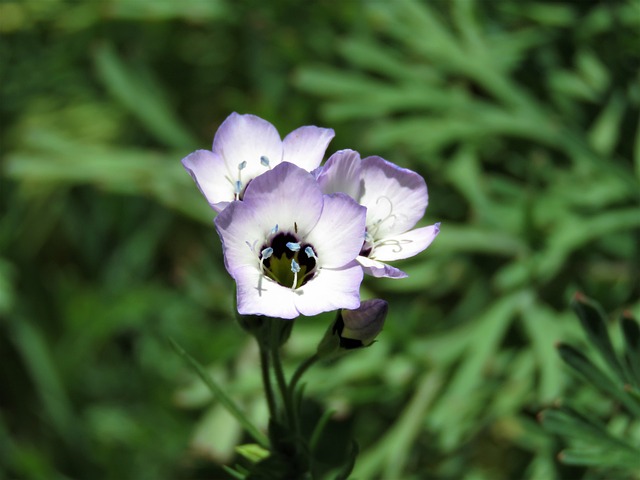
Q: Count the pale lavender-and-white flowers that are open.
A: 3